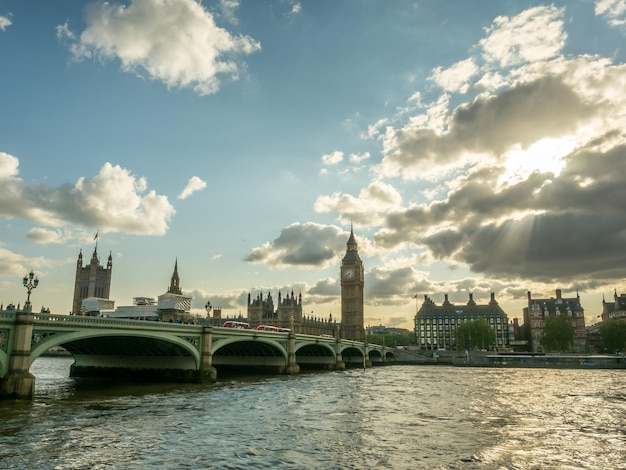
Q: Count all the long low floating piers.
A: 1